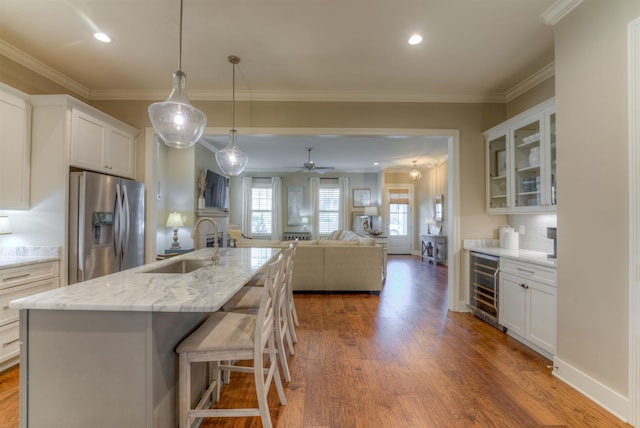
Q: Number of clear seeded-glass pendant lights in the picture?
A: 2